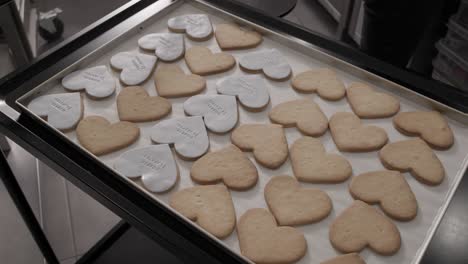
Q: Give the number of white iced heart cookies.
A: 10